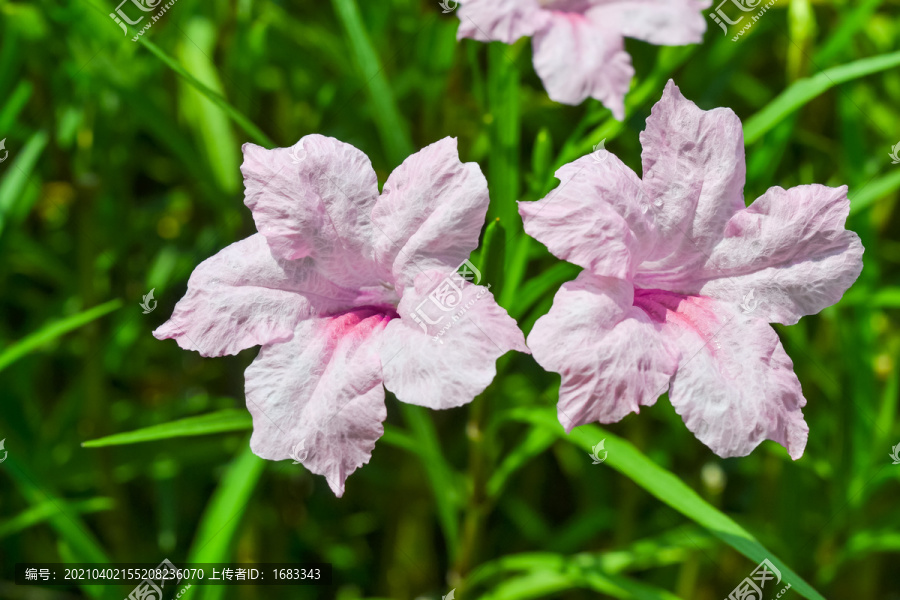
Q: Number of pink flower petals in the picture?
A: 13